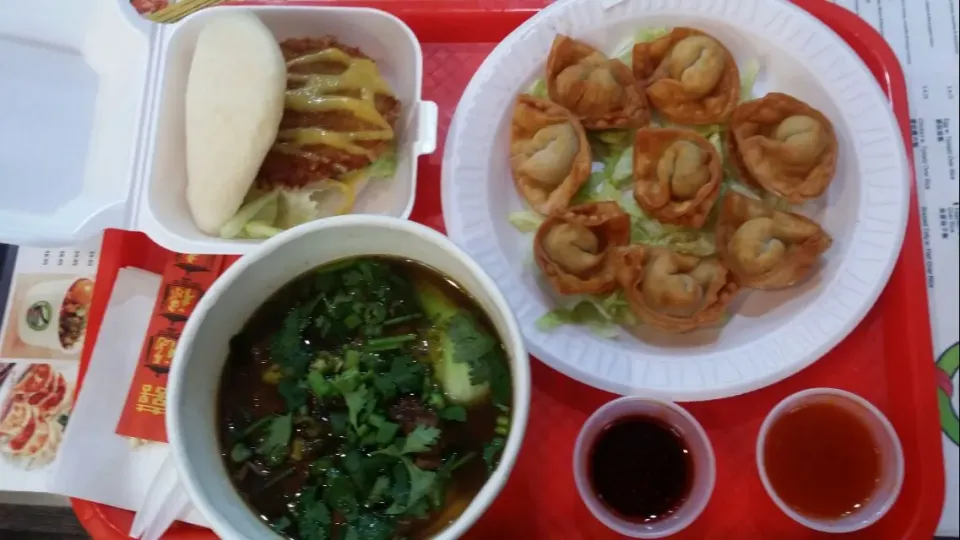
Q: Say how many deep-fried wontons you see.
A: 8